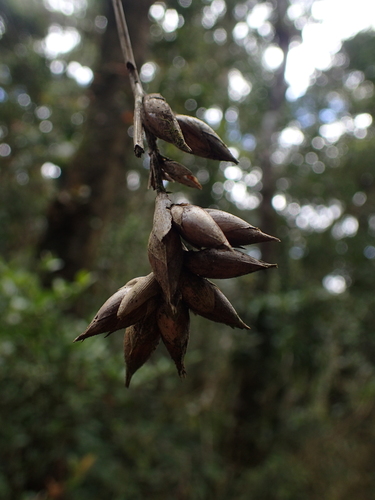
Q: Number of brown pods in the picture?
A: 12